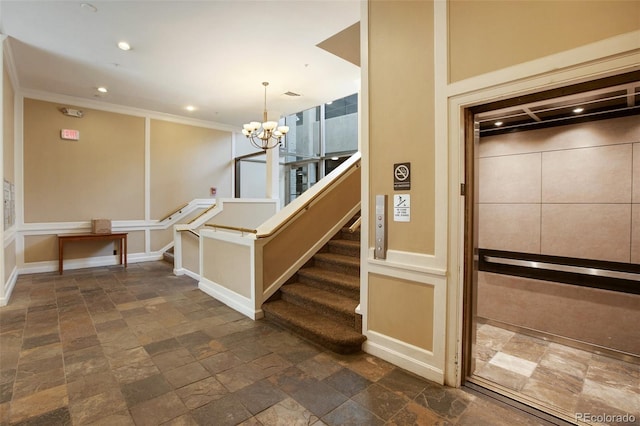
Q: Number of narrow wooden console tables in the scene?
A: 1